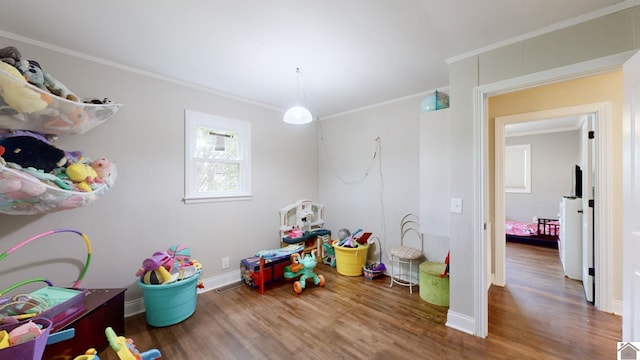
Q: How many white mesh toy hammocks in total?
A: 2